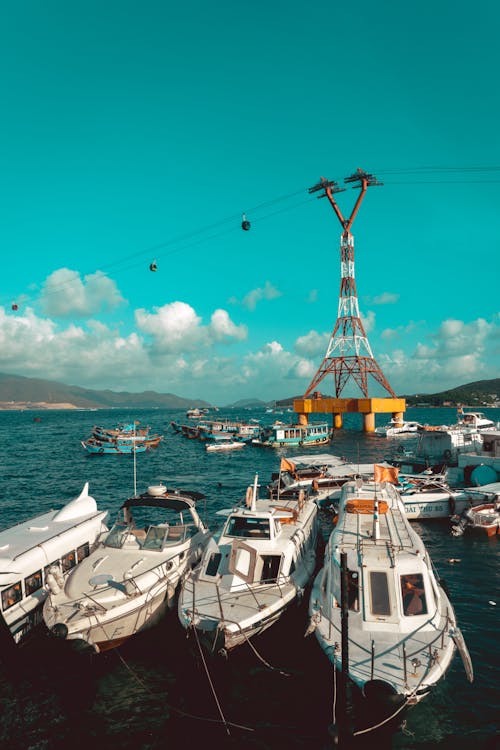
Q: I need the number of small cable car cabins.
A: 3